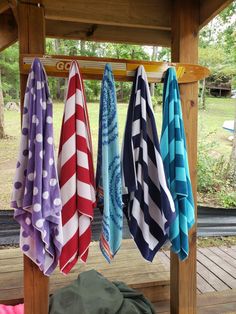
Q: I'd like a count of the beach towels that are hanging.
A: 5